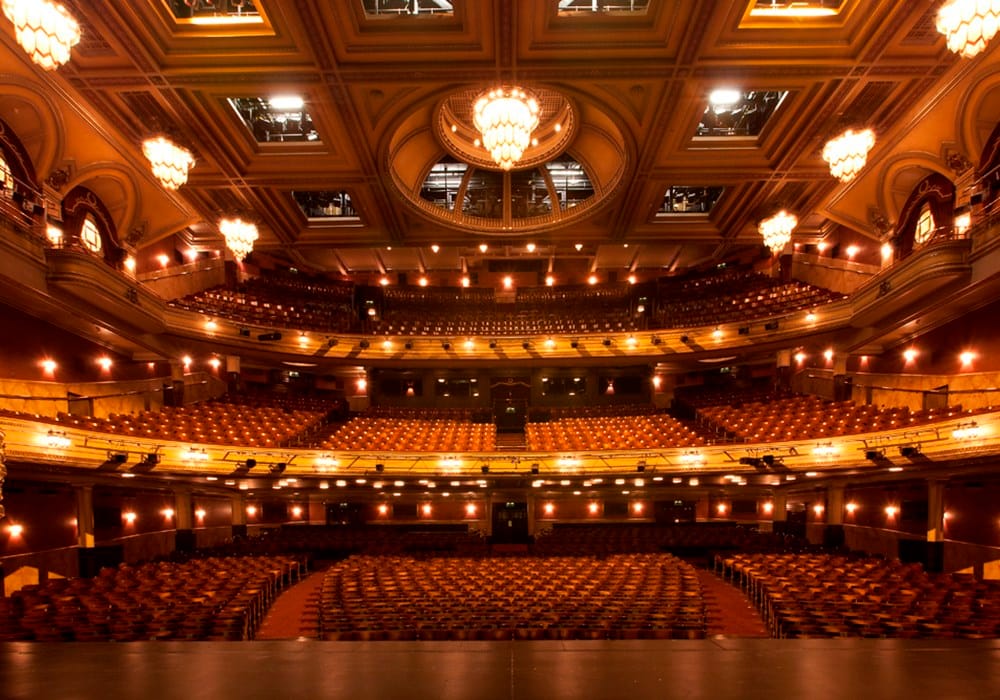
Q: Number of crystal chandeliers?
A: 7